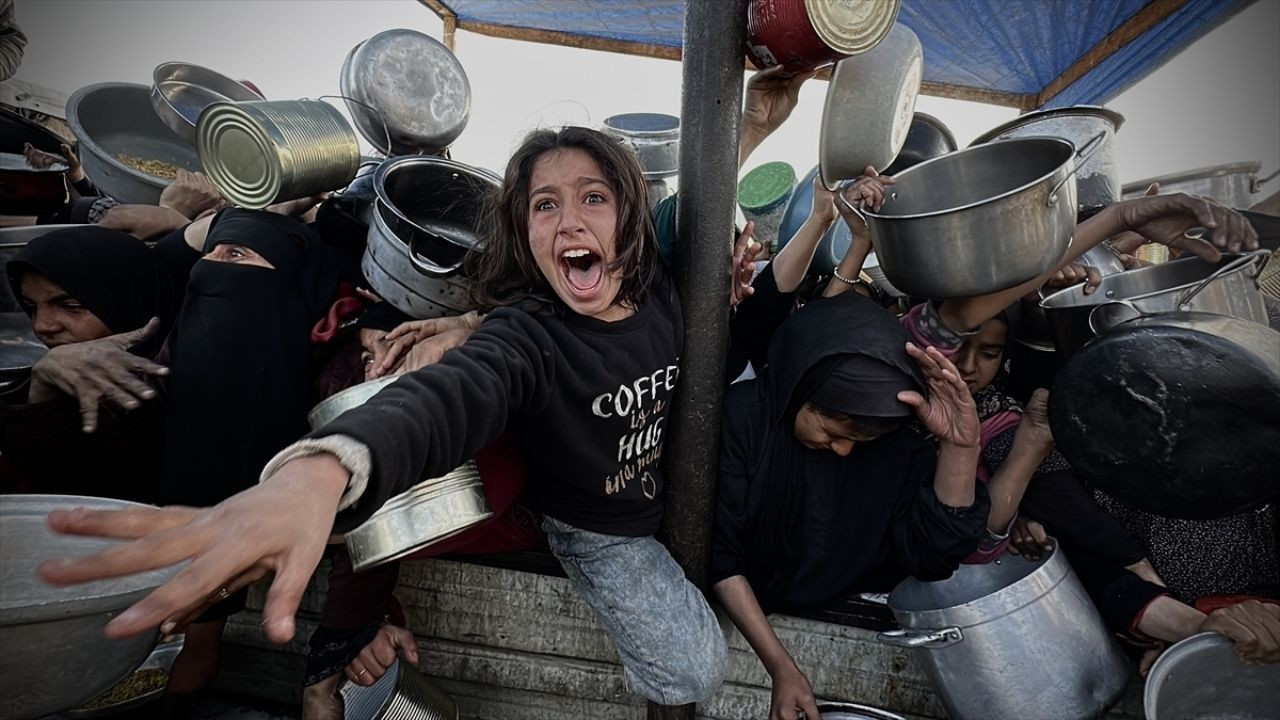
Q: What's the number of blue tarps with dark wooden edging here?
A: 1